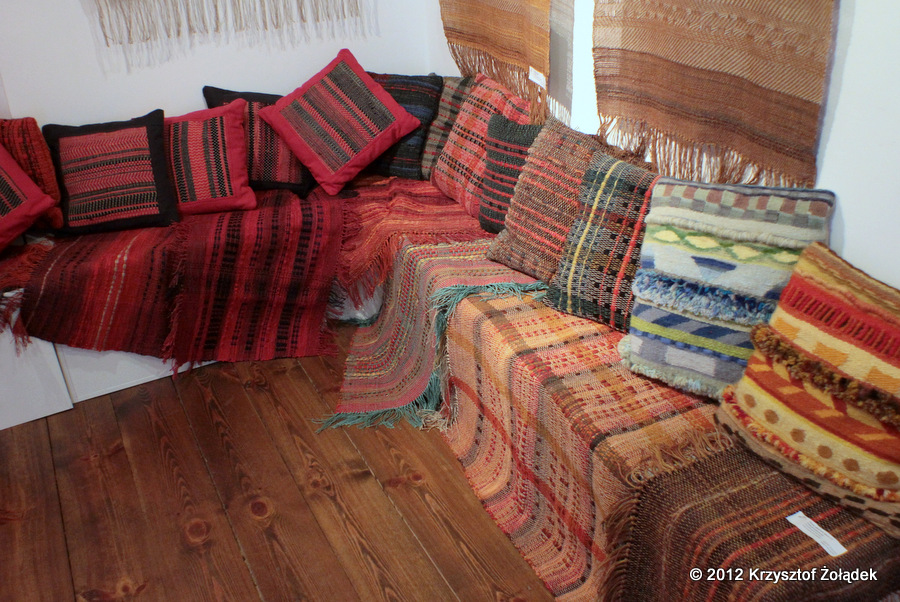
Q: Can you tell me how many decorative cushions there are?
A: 14